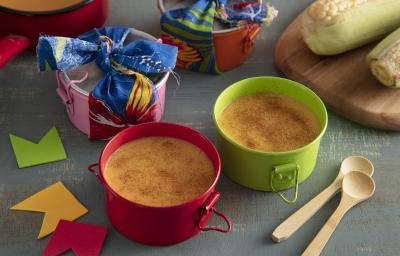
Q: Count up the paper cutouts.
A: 3